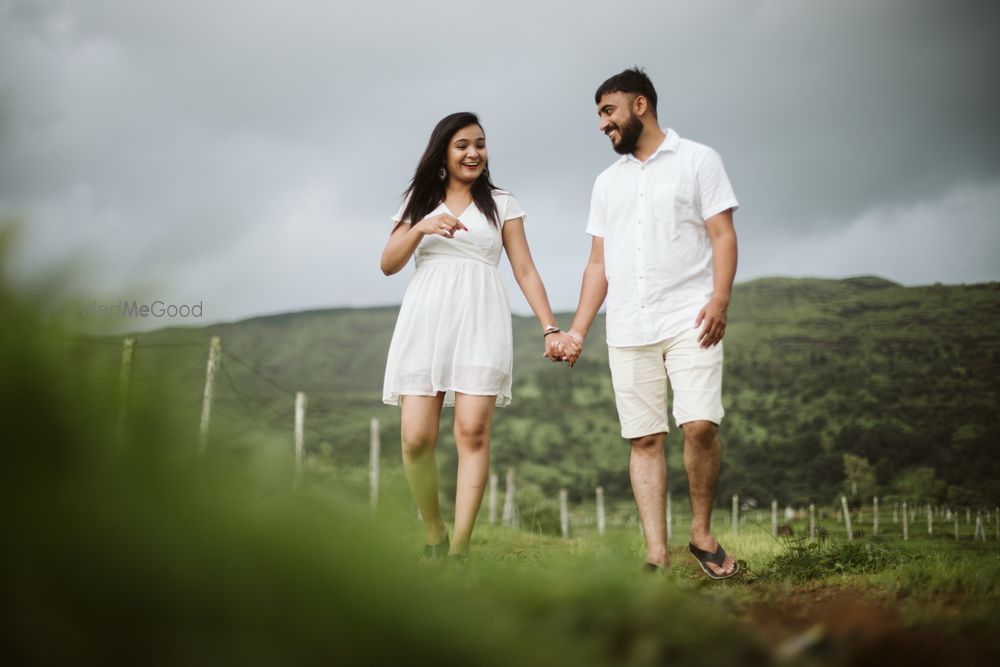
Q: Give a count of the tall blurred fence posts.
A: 4